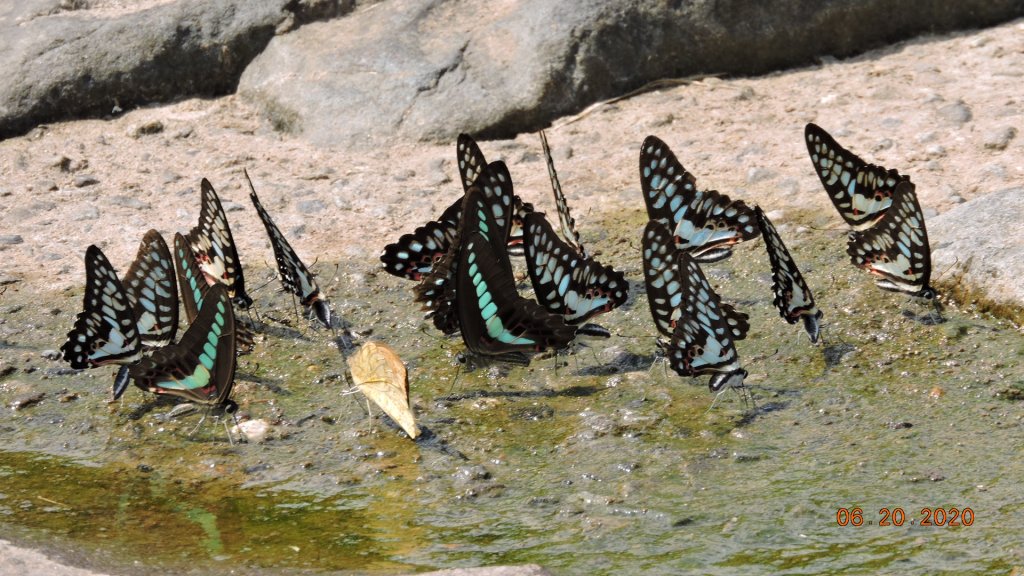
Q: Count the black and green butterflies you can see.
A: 4